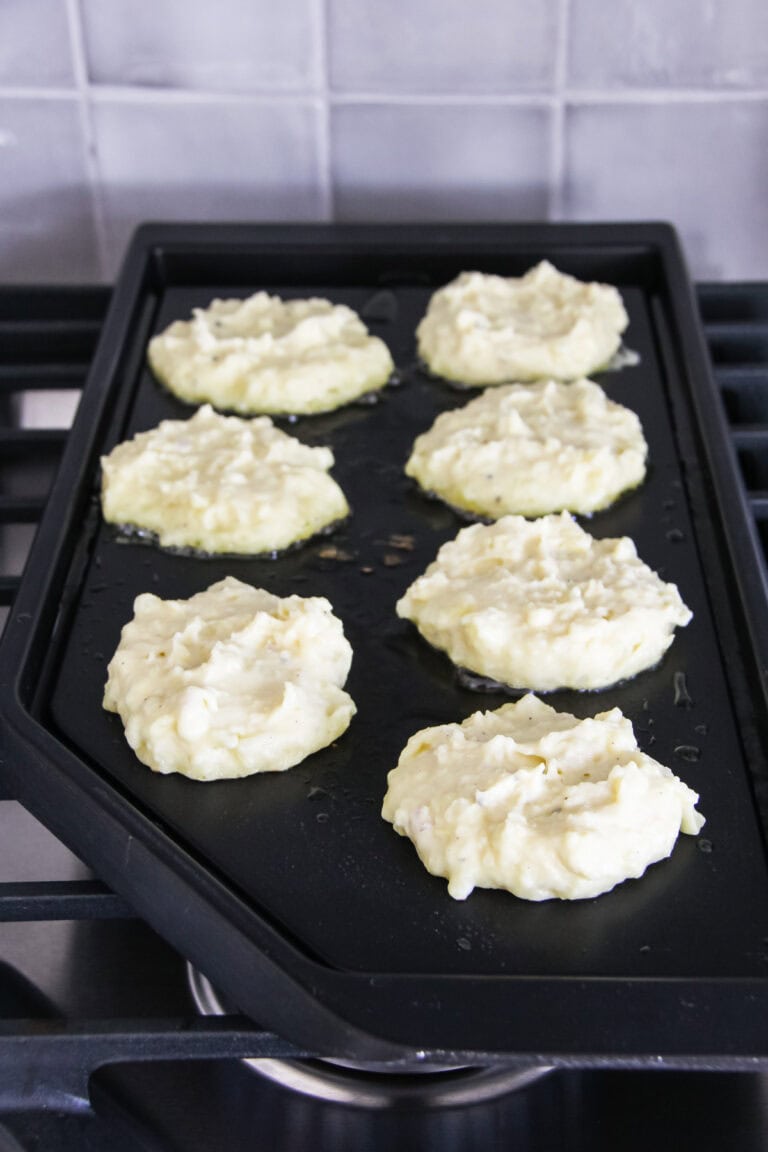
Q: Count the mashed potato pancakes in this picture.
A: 7